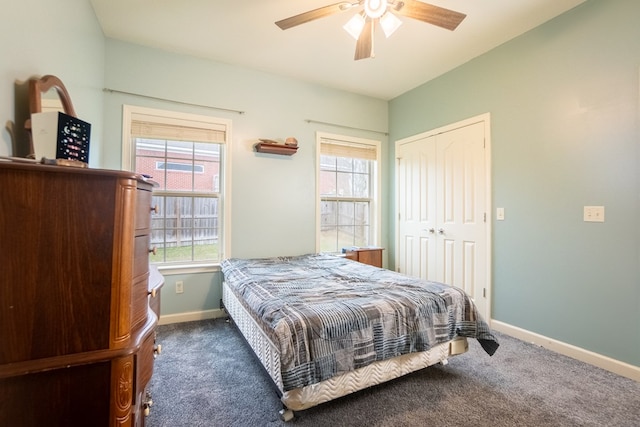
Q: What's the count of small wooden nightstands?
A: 1